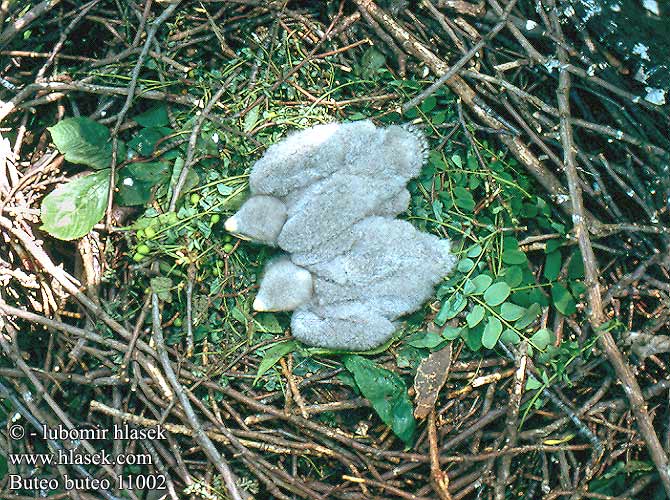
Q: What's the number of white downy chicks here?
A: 2